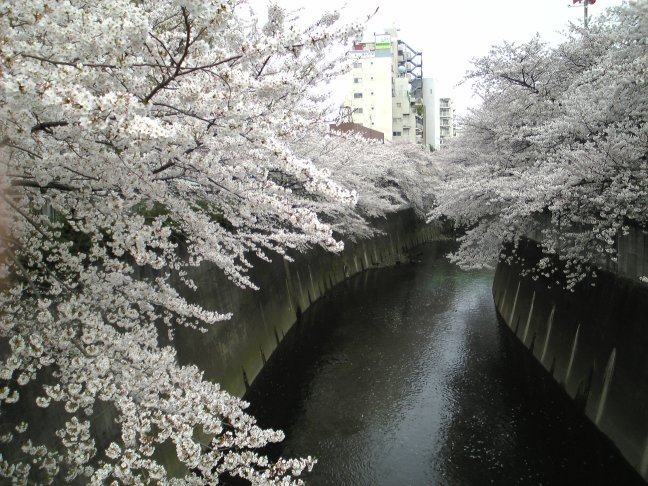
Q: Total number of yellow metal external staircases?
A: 0